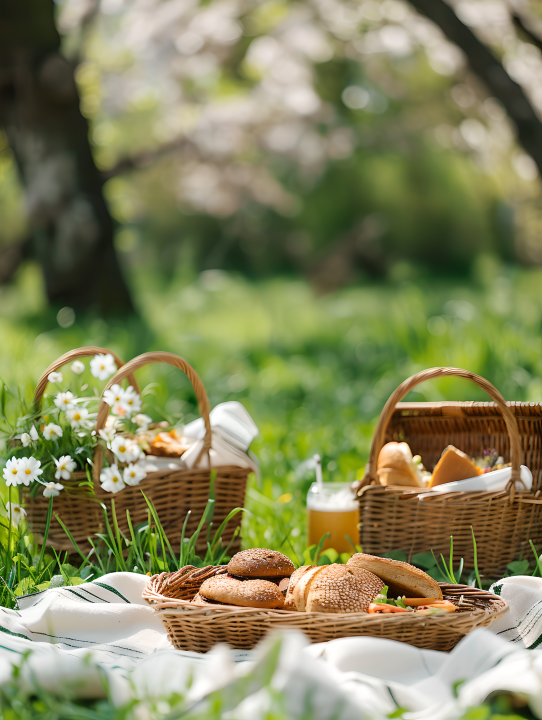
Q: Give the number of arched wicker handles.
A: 3